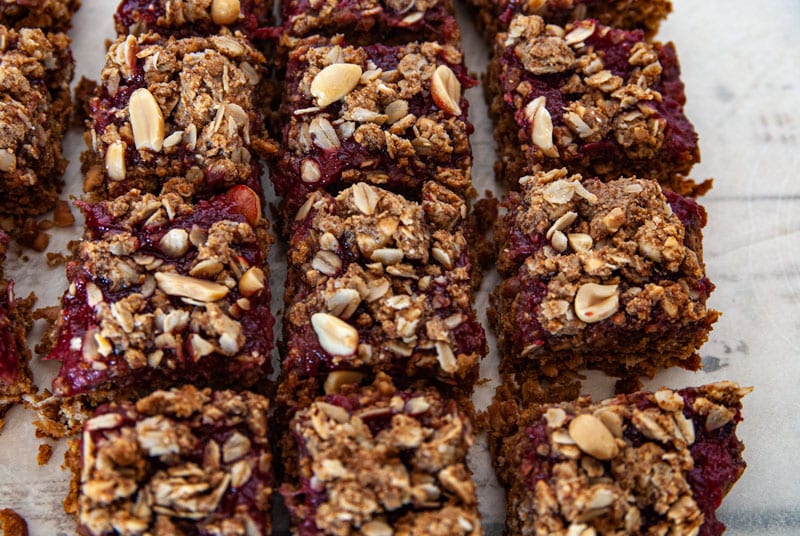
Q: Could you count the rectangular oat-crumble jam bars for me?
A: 15